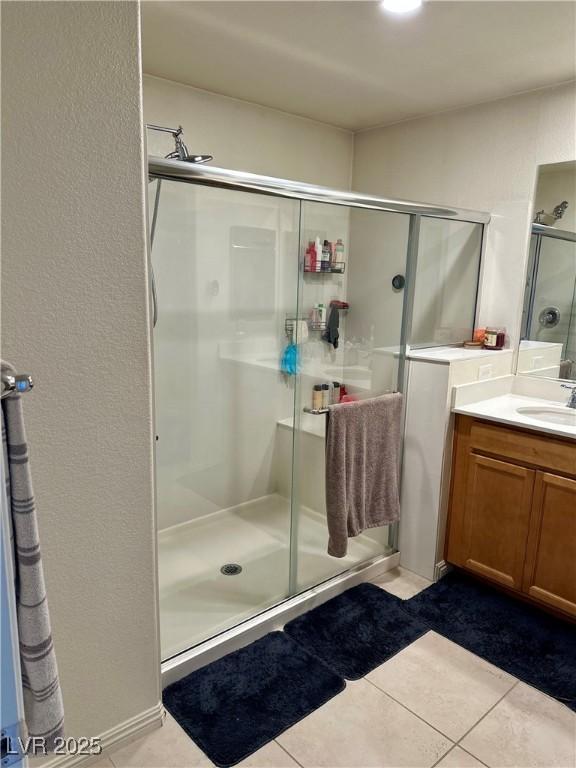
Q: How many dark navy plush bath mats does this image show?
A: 3